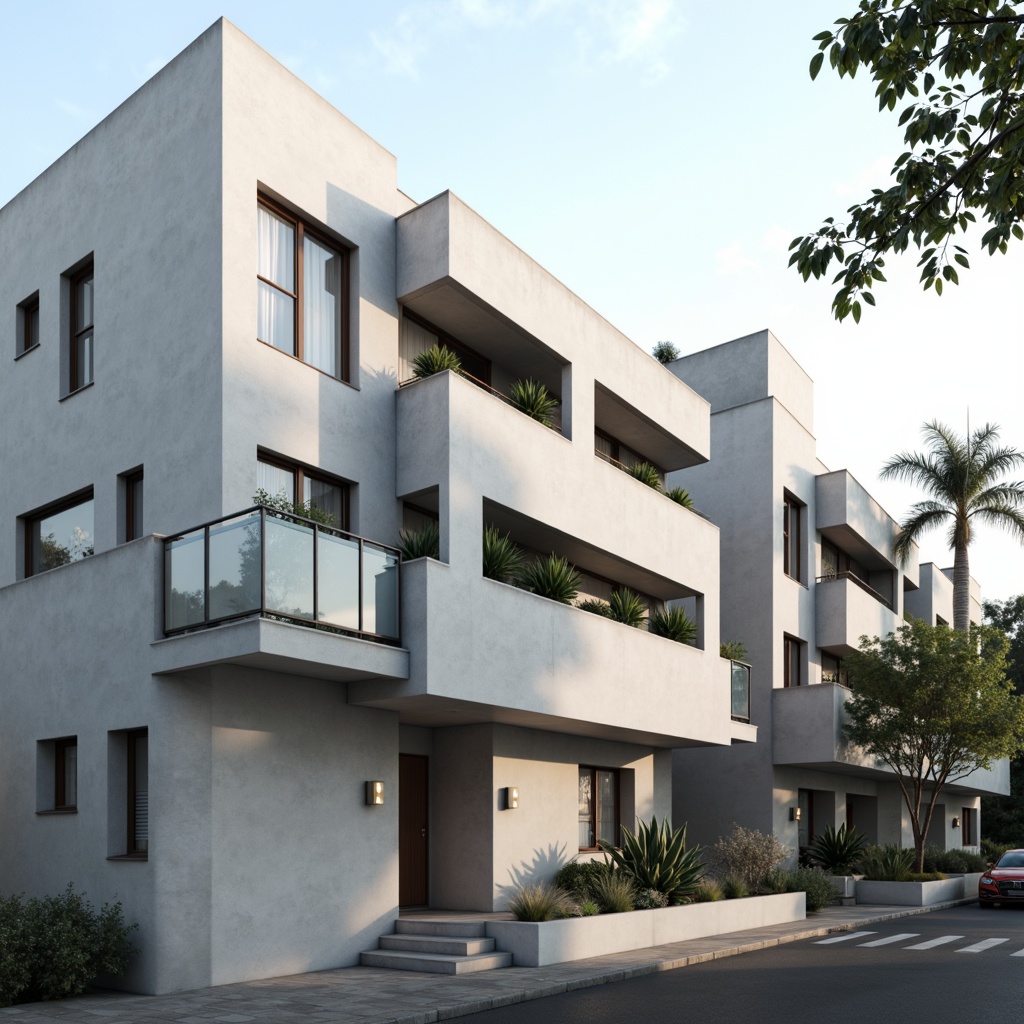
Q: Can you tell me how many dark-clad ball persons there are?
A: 0